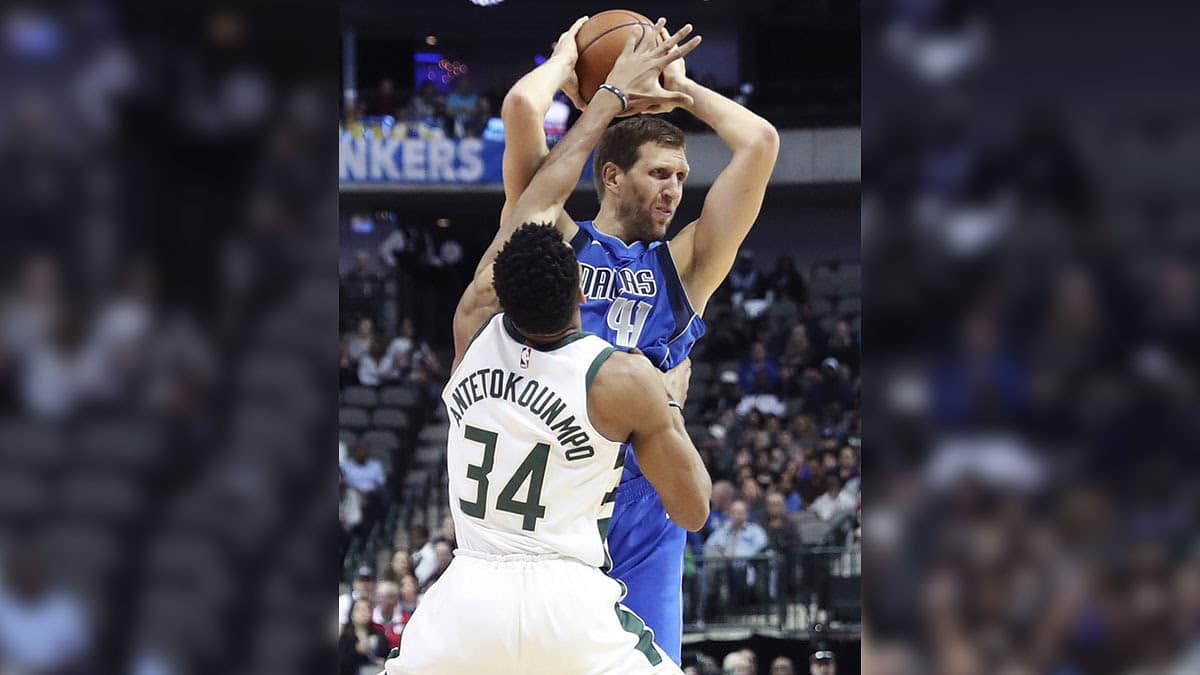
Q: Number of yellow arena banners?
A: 0